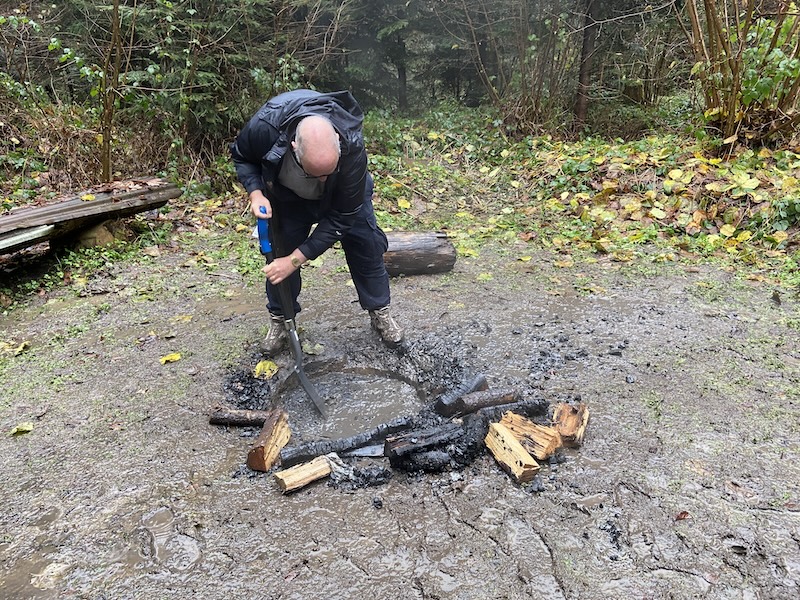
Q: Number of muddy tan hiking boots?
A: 2